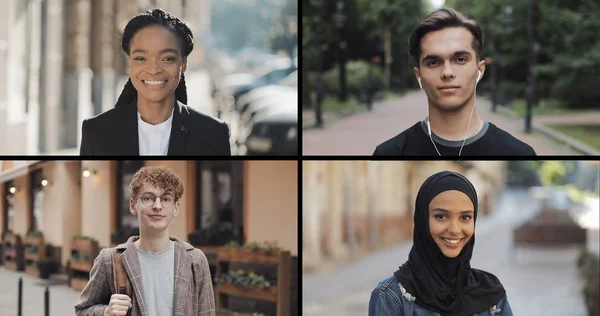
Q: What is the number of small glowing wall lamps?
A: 3